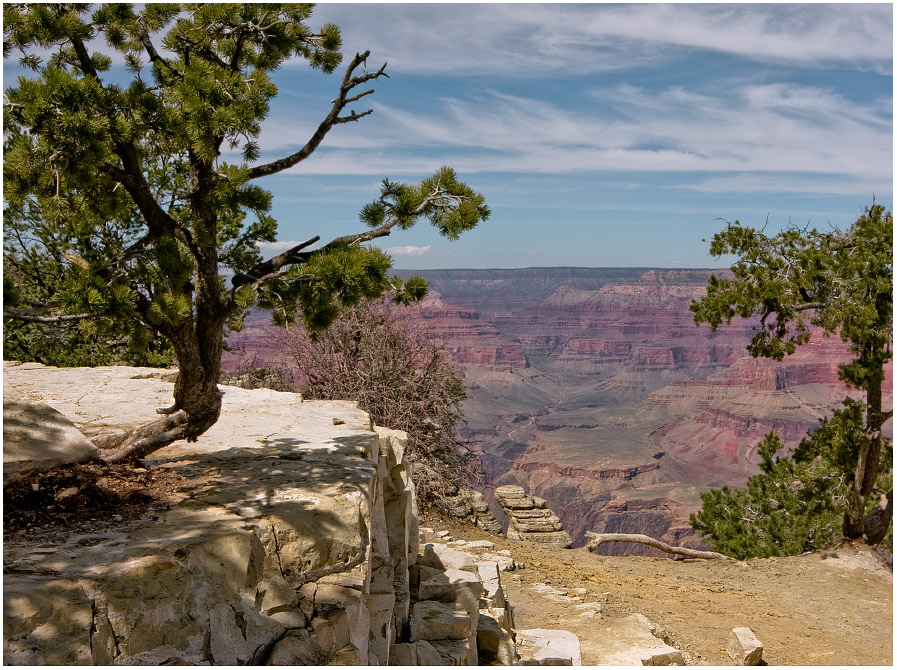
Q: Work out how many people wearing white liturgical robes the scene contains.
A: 0